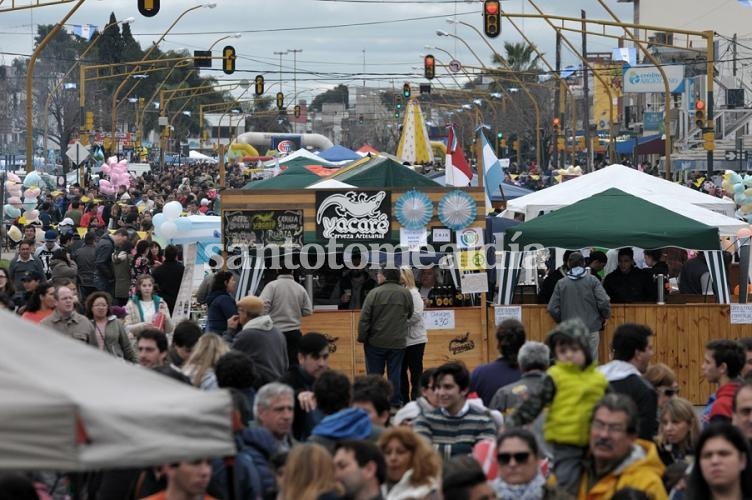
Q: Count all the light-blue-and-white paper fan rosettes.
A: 2